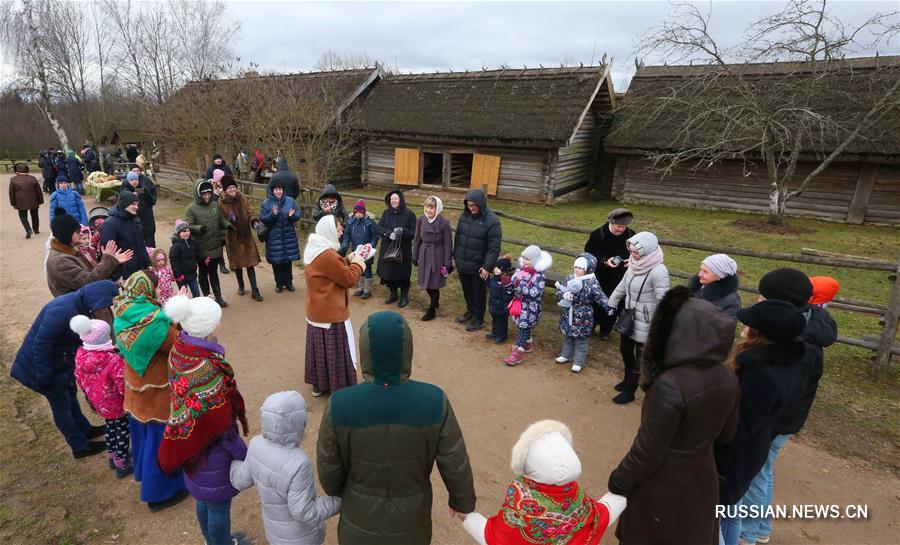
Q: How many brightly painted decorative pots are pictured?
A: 0